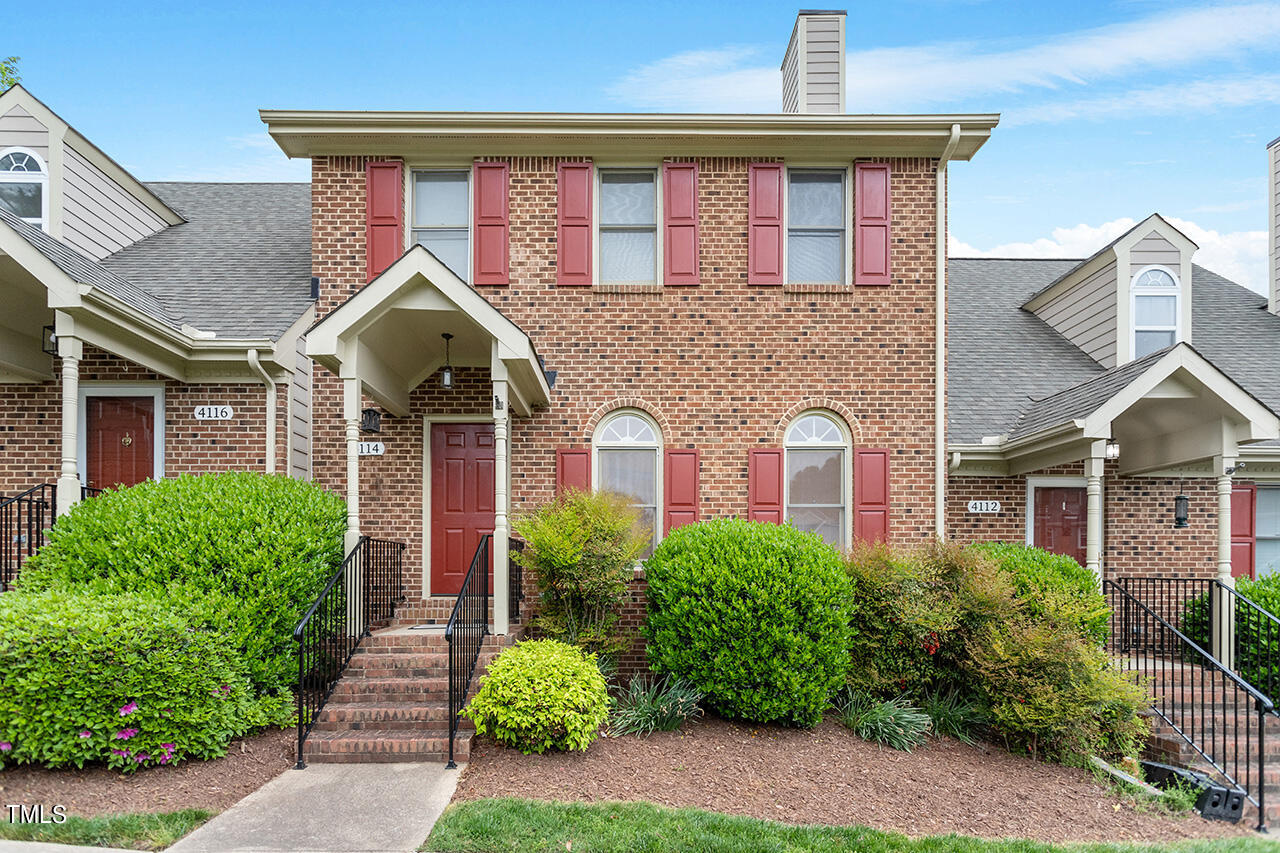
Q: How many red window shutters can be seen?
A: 11